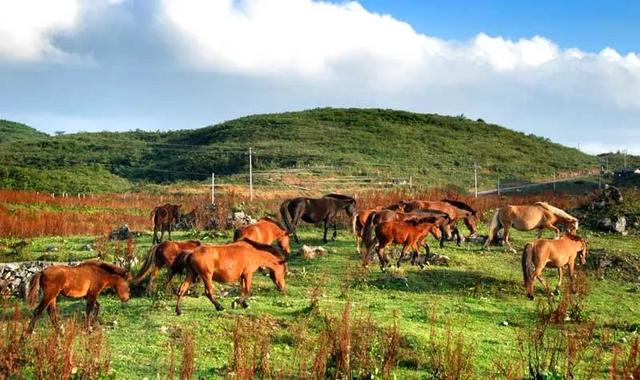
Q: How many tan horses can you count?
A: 2